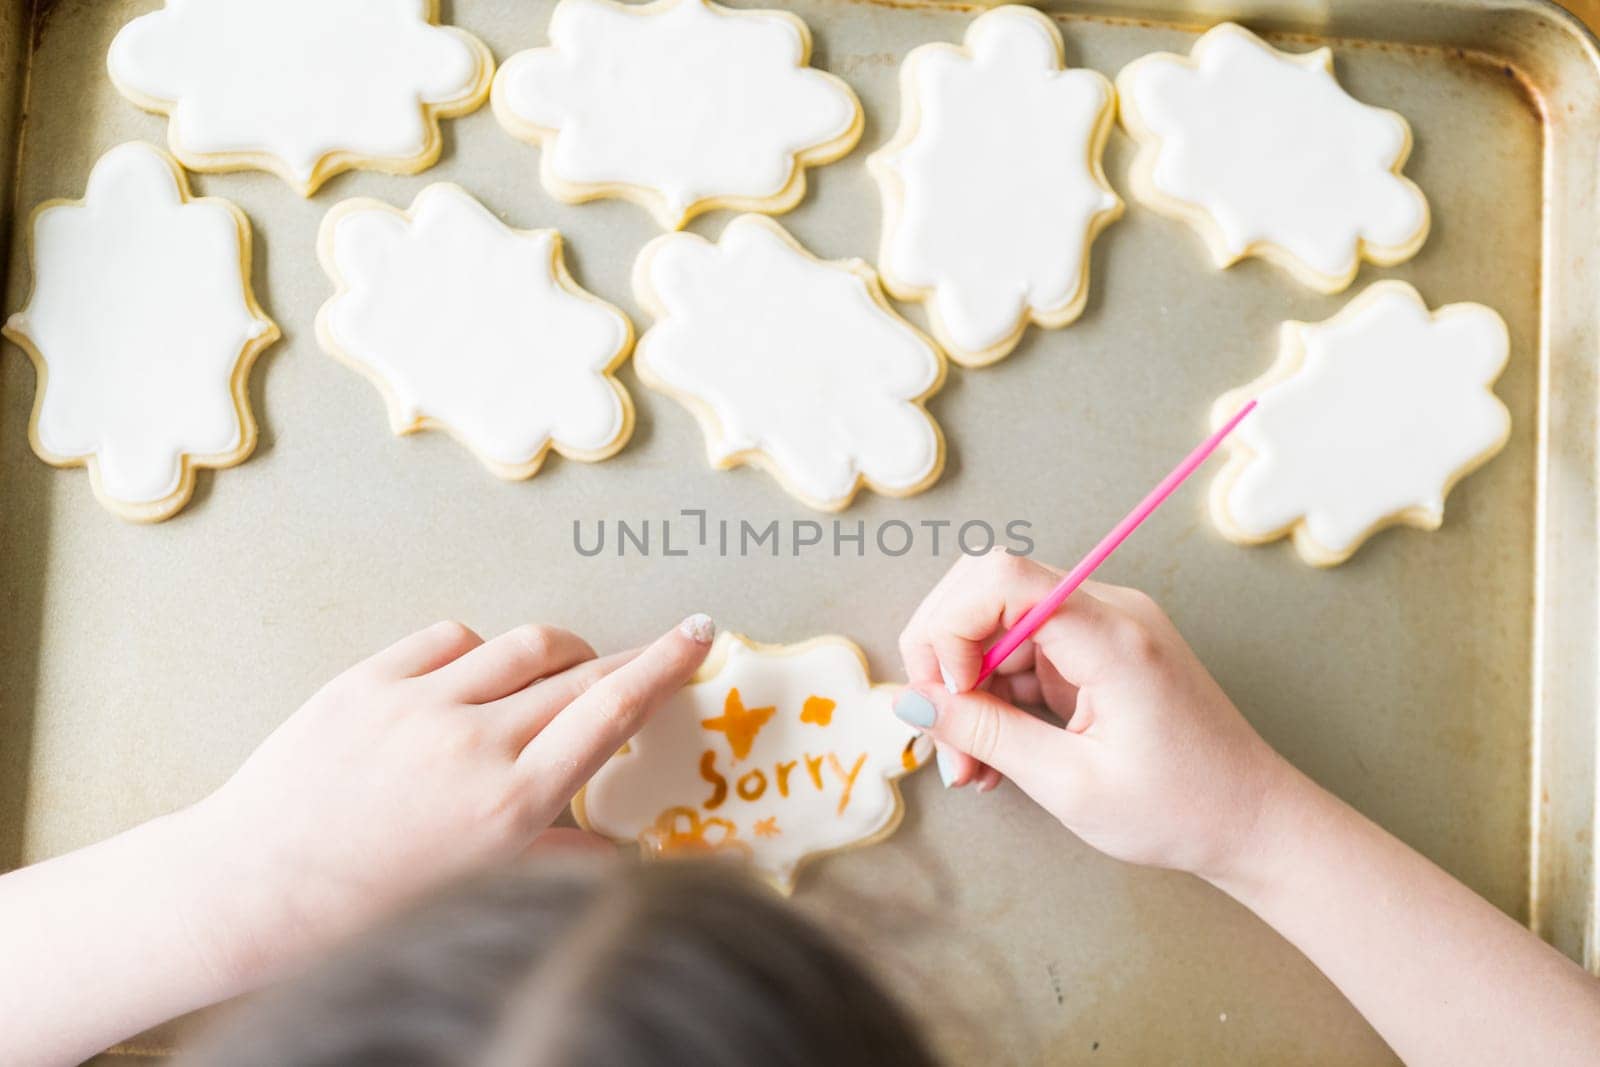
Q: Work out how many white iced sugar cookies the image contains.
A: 9